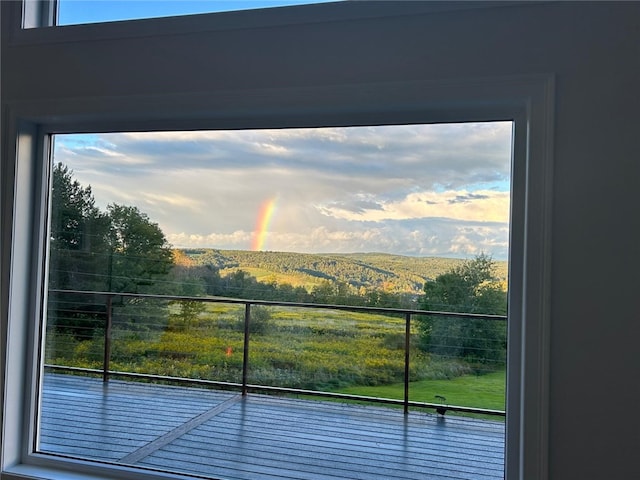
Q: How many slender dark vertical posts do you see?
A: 3